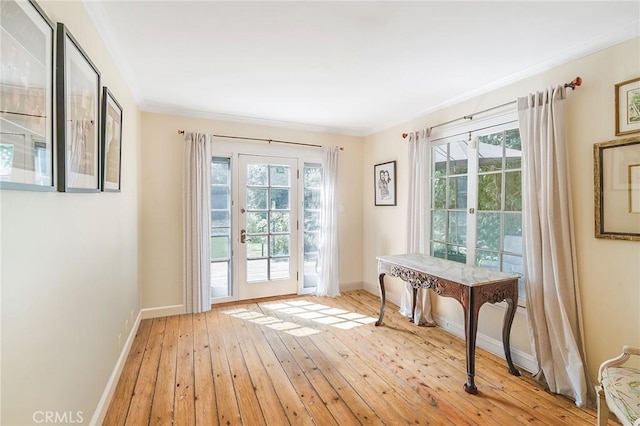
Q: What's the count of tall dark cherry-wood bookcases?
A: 0